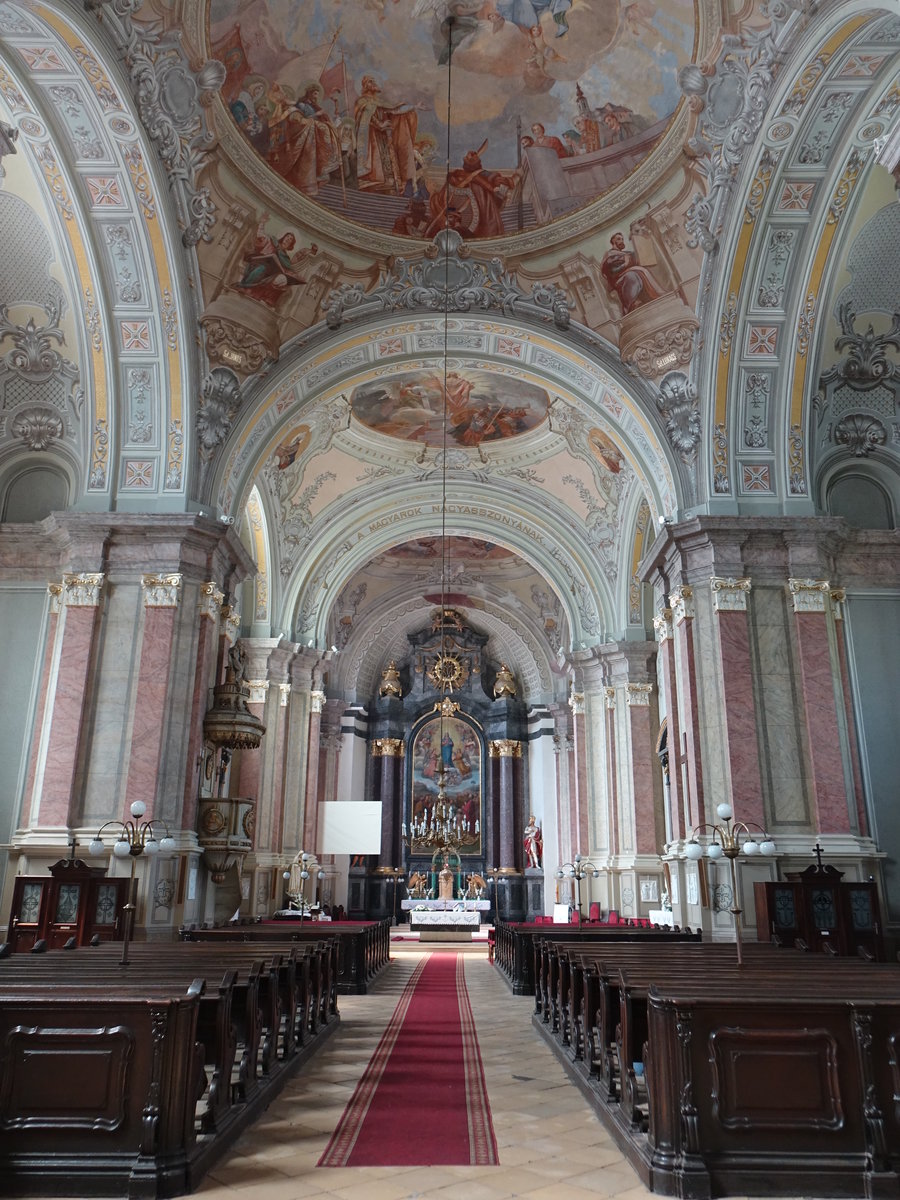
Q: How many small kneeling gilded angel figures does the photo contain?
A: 2